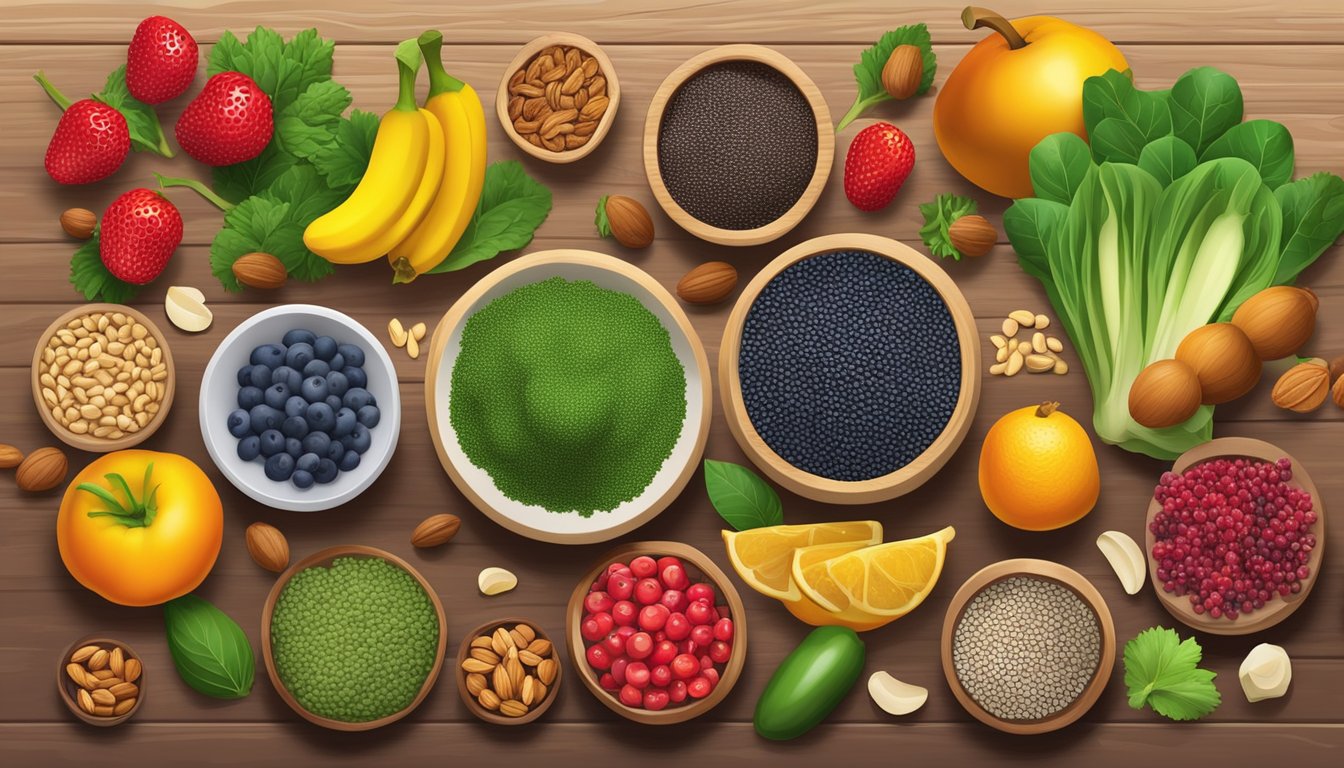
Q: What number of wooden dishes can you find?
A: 11